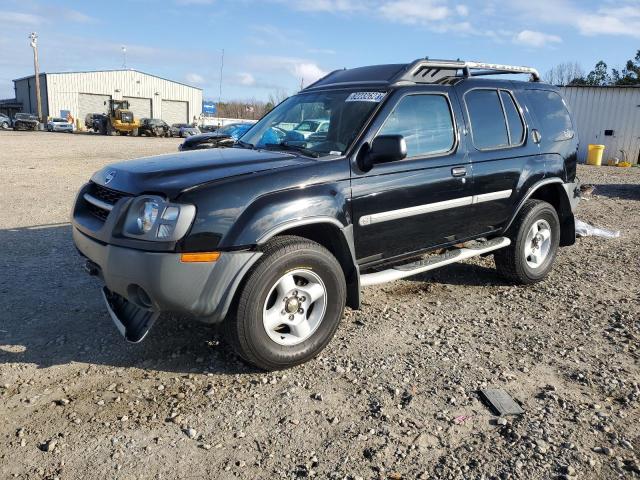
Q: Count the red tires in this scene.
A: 0